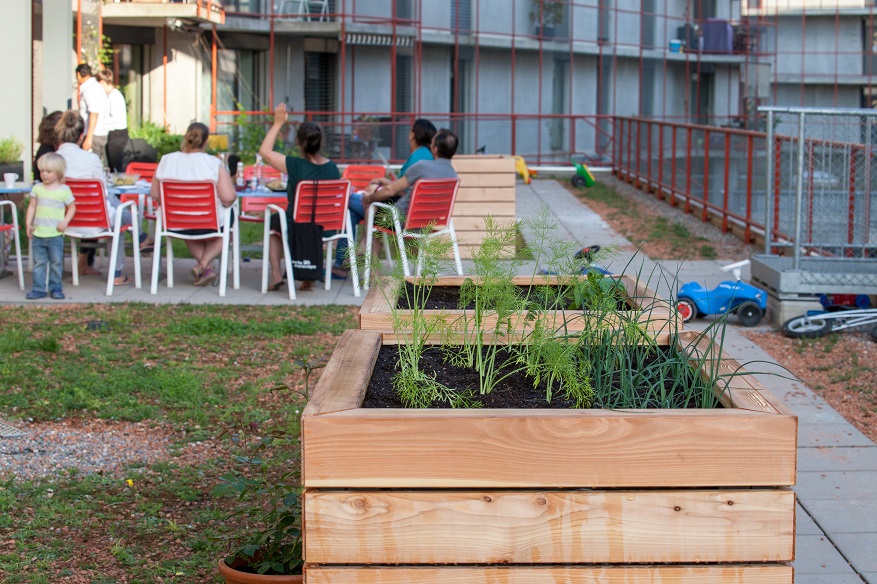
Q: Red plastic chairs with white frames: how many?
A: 8